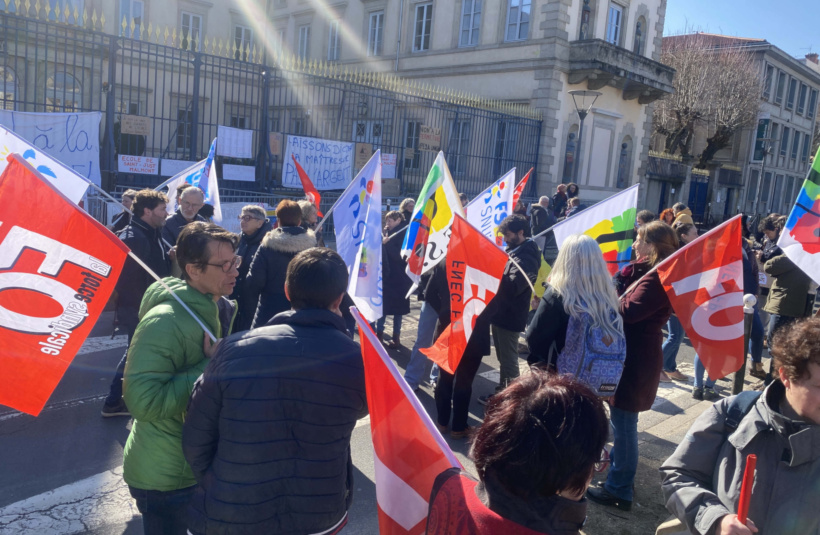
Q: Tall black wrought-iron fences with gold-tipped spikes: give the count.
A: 1